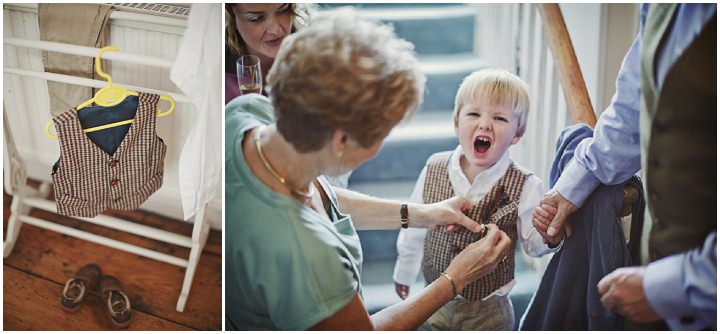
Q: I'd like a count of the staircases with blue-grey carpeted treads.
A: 1